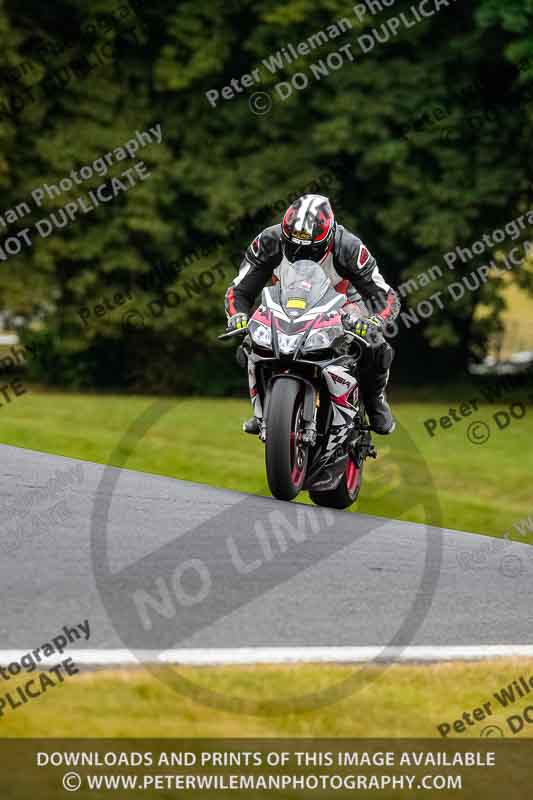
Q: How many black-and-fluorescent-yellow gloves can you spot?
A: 2